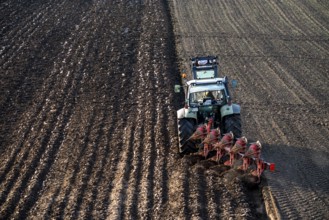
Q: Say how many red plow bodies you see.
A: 5